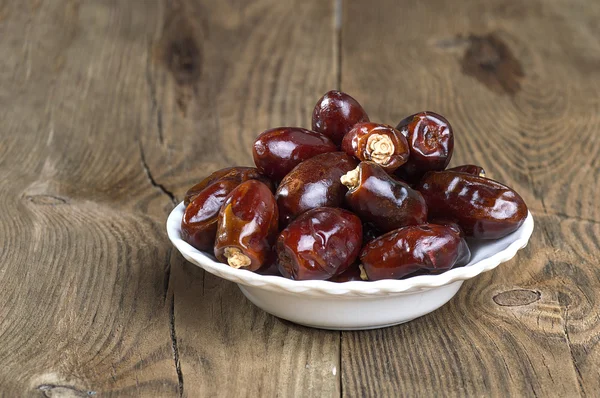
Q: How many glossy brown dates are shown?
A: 13